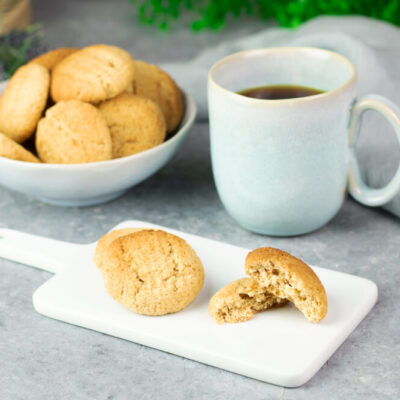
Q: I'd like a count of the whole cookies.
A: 9